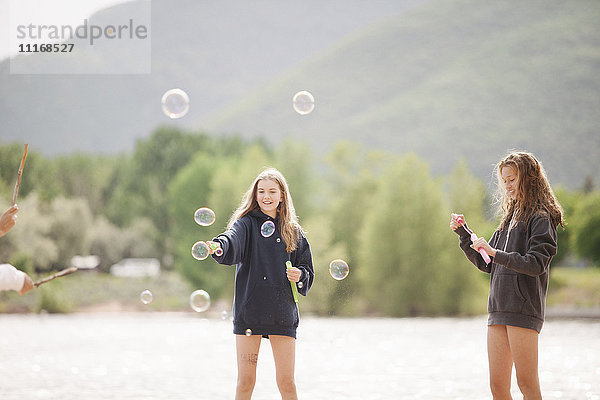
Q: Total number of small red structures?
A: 0